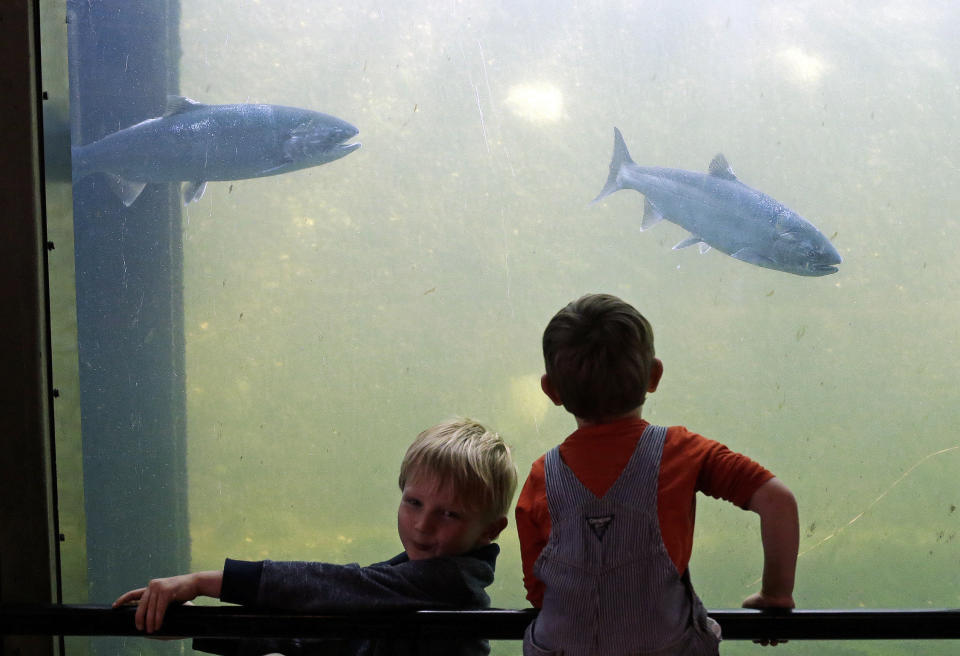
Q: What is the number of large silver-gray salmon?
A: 2